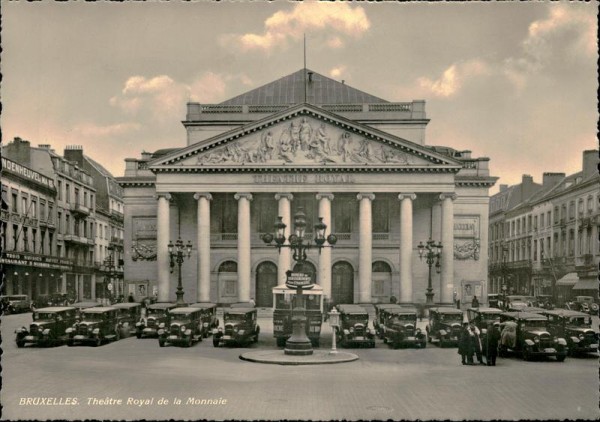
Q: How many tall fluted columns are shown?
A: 8